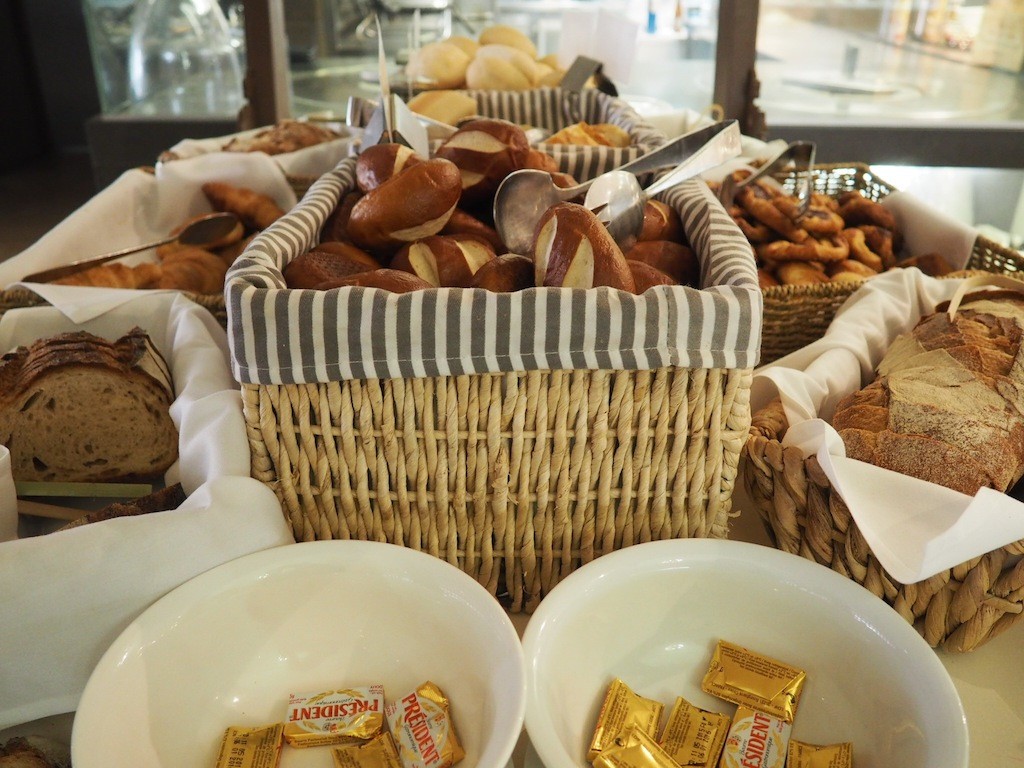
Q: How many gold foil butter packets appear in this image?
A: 10